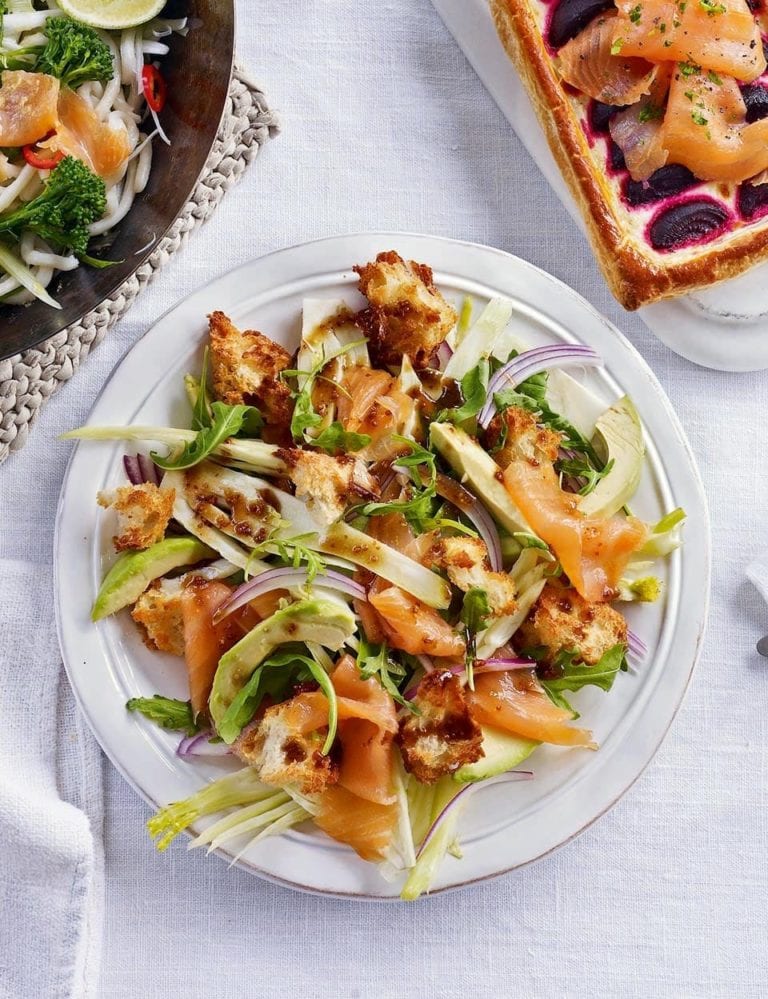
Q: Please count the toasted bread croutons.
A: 10